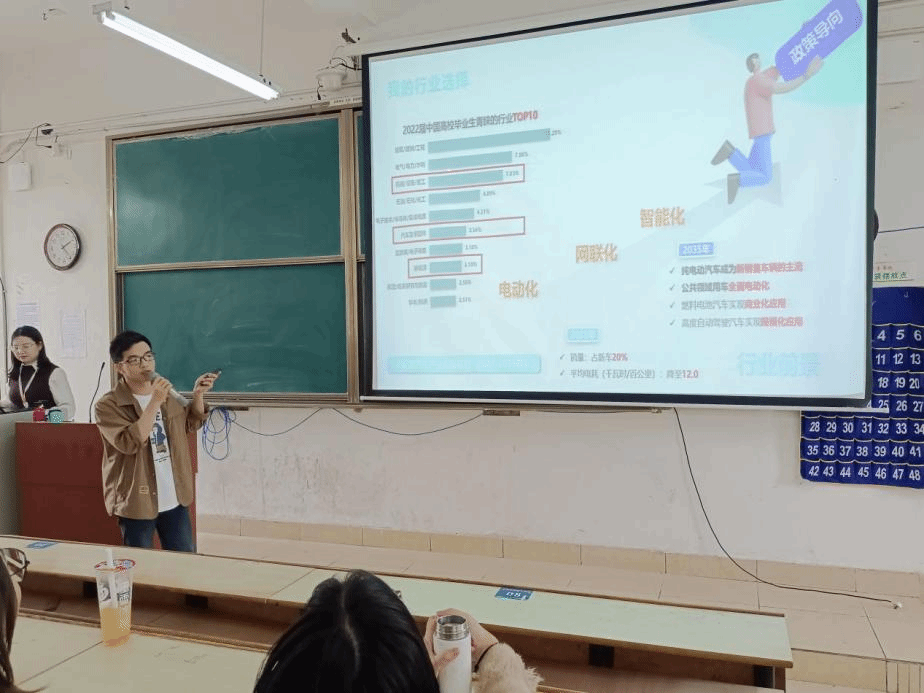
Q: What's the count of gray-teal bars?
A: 10